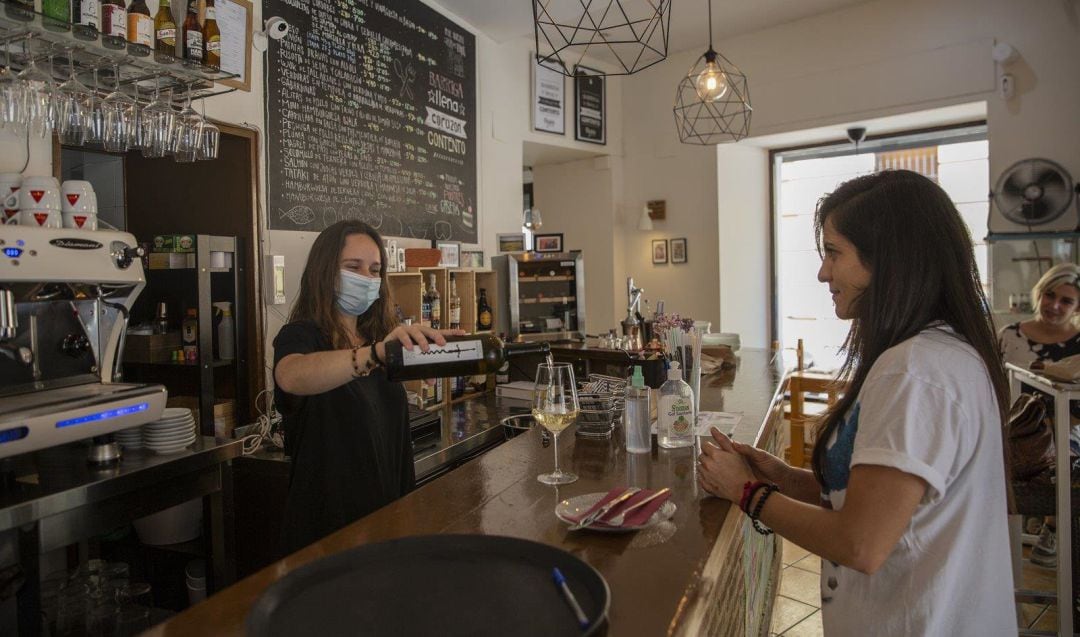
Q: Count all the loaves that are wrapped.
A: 0